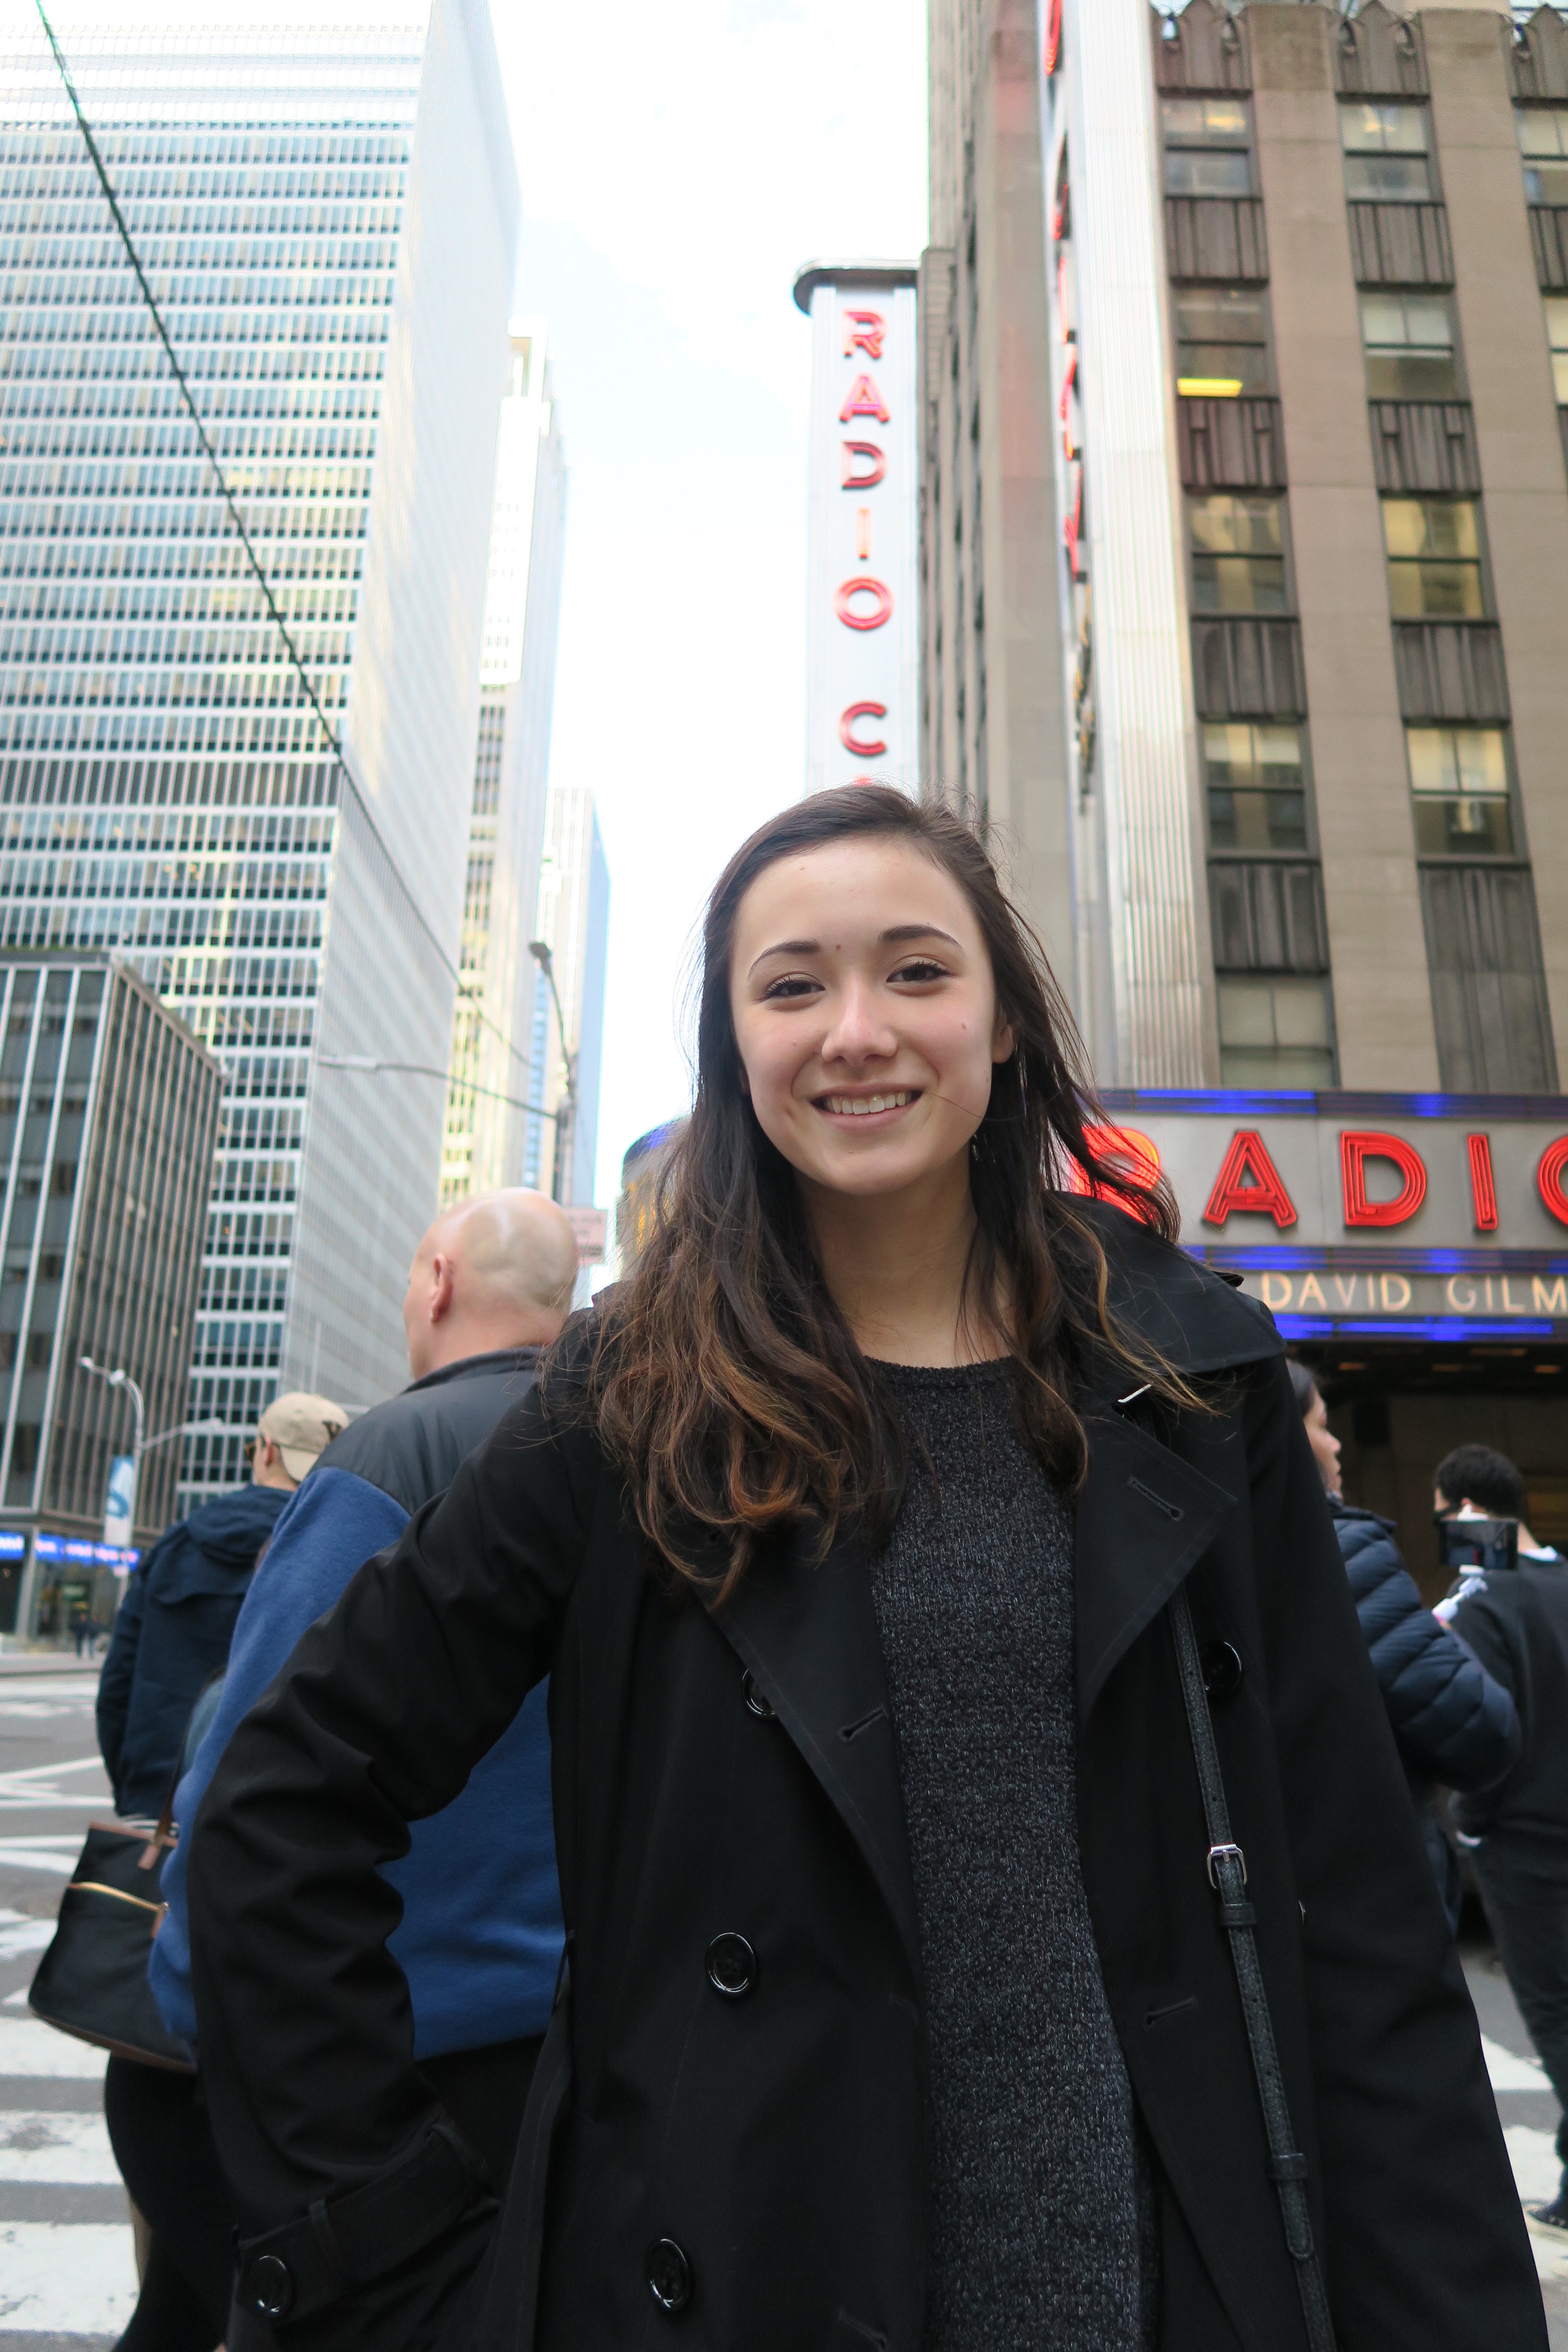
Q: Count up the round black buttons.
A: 5